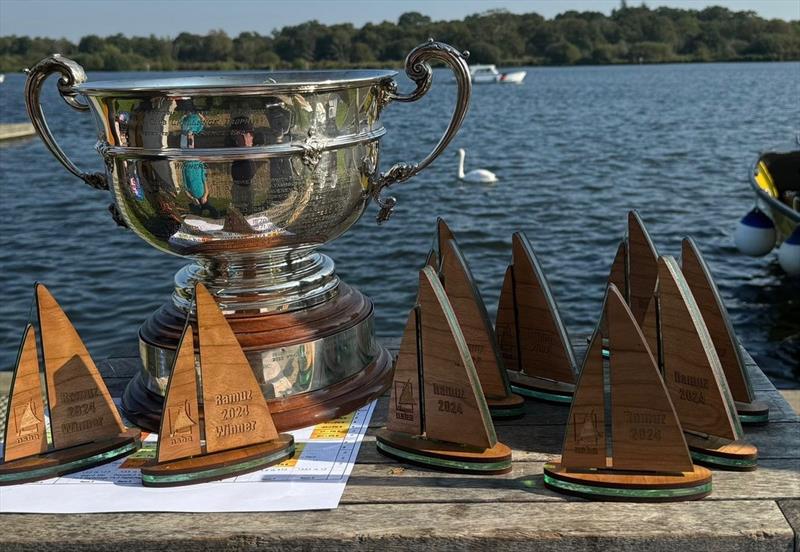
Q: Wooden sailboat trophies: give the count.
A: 10